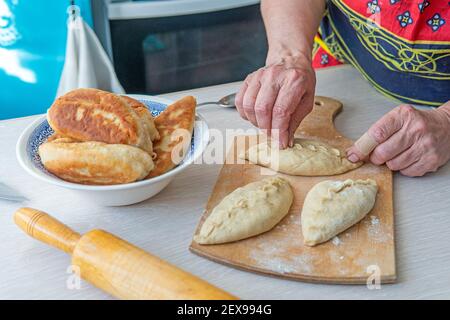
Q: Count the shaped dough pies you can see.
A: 3